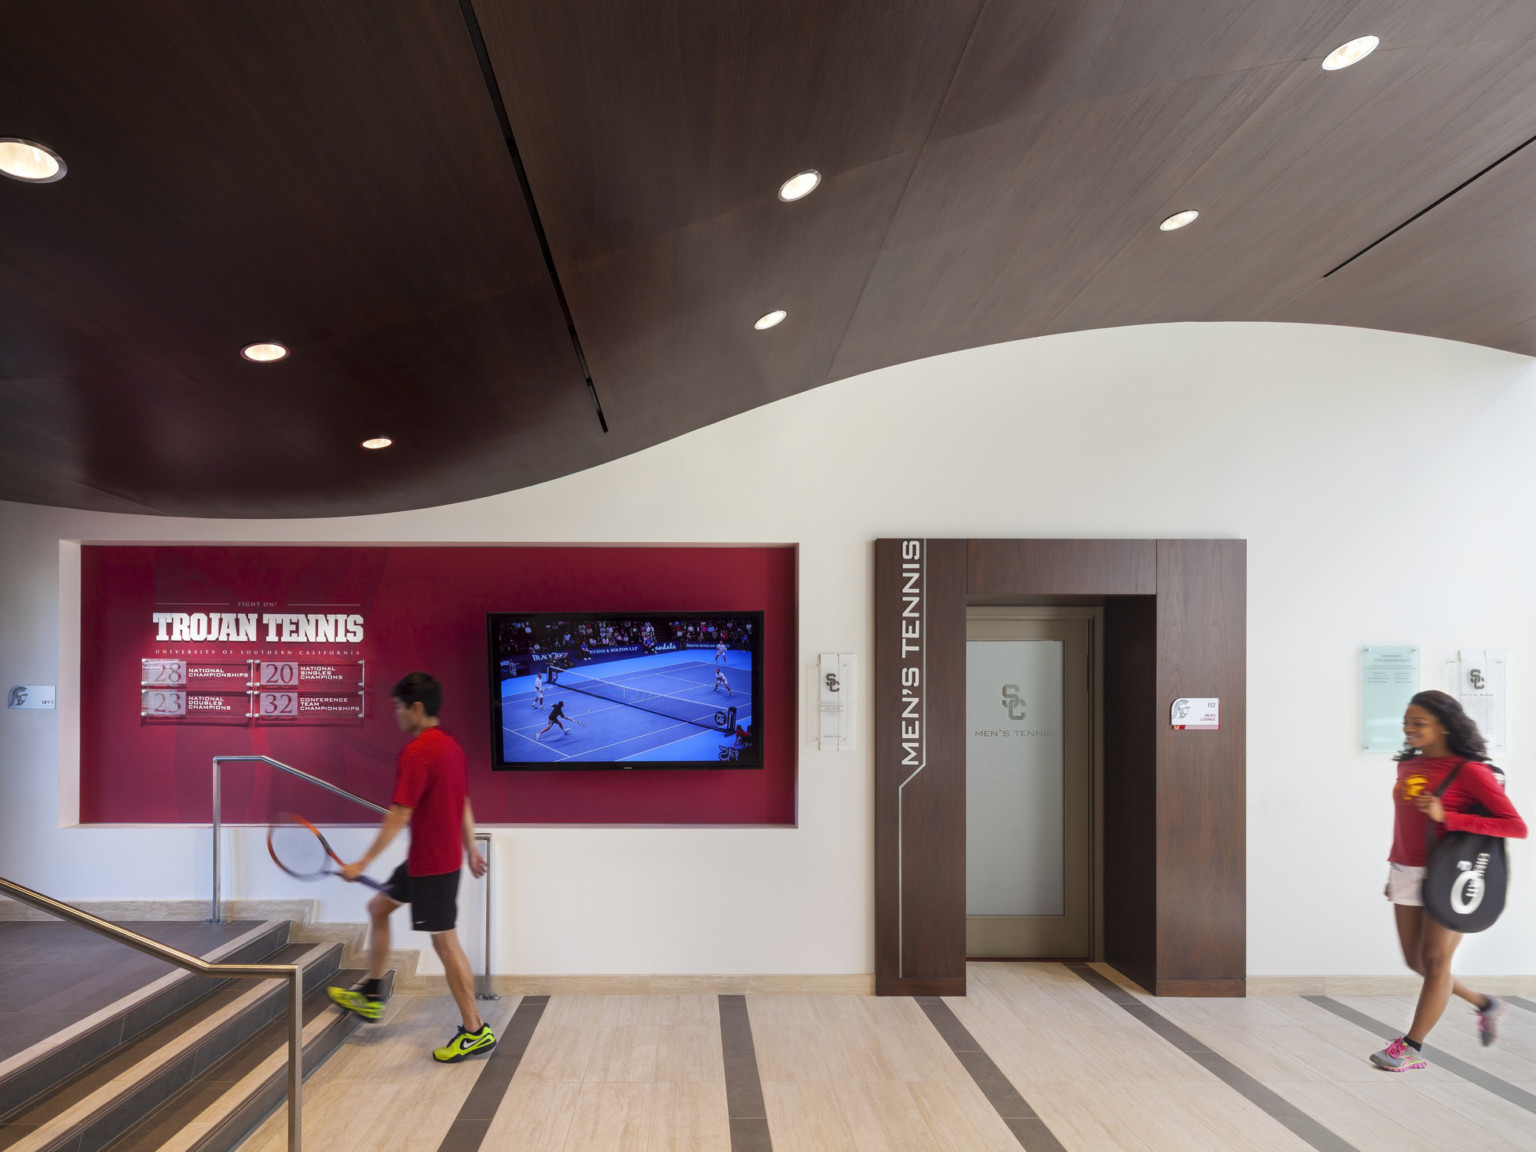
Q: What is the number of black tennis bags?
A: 1